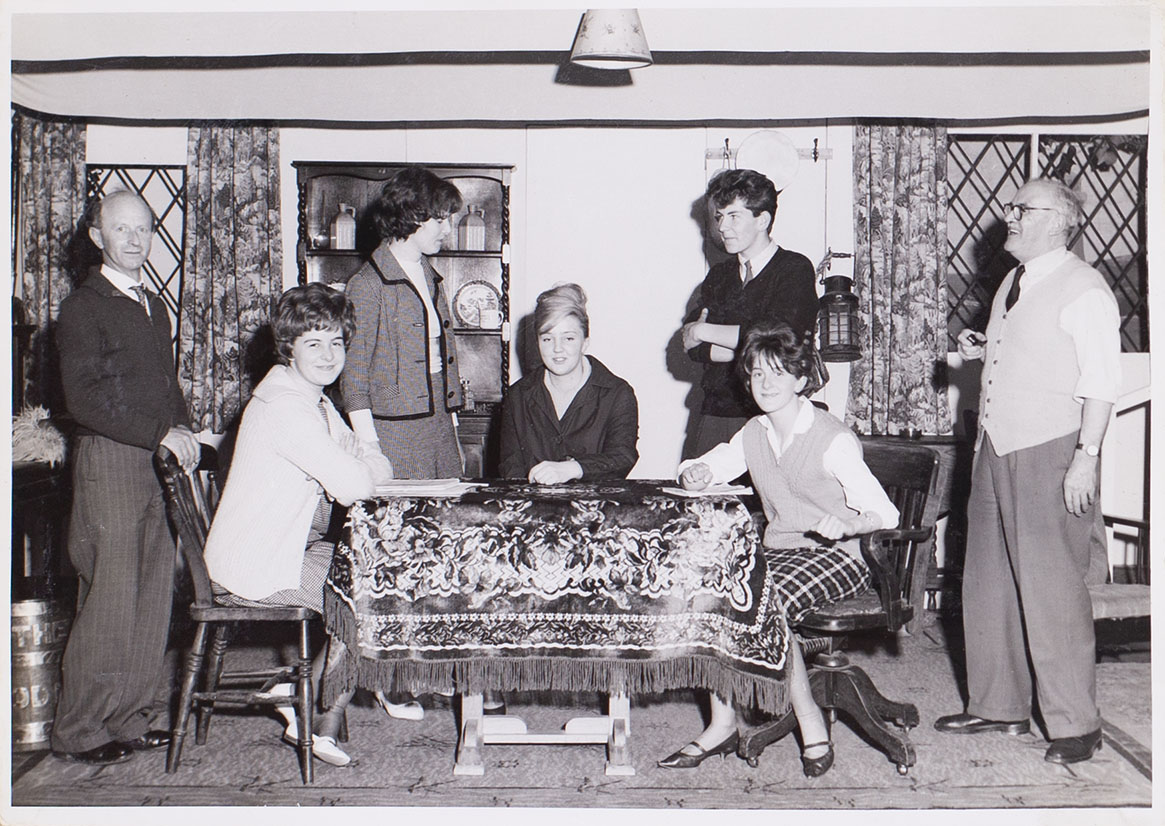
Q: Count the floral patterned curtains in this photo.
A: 3